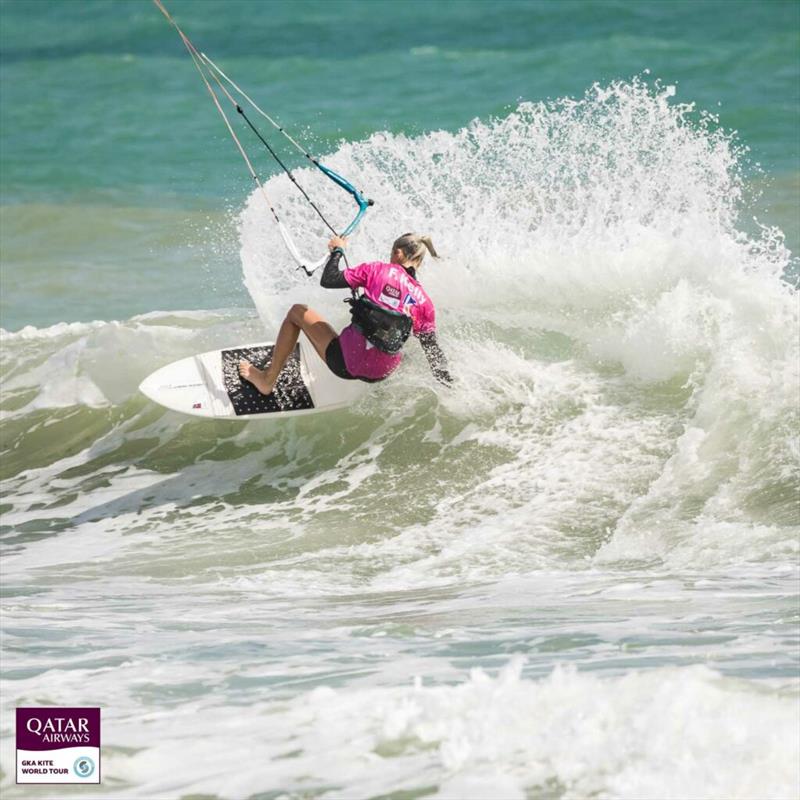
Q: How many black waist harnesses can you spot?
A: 1